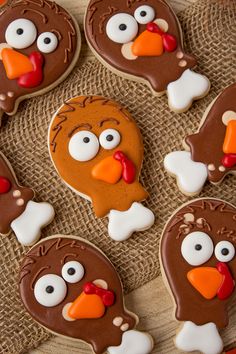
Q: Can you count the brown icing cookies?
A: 6